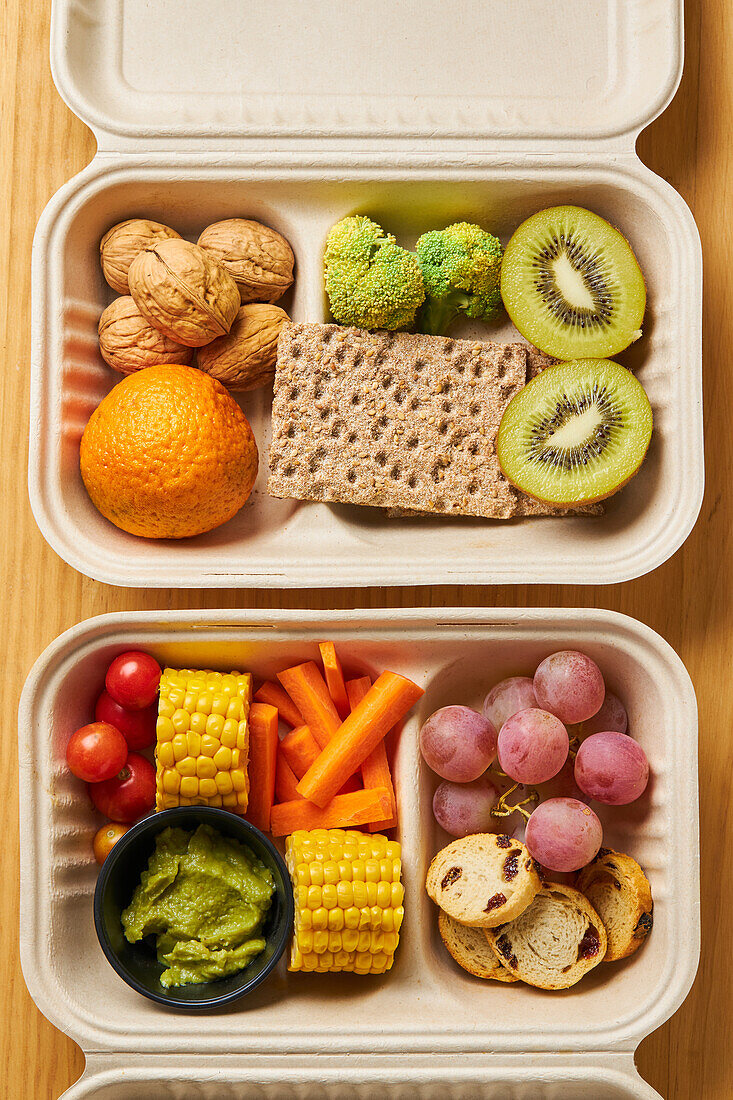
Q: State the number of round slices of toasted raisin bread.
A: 4